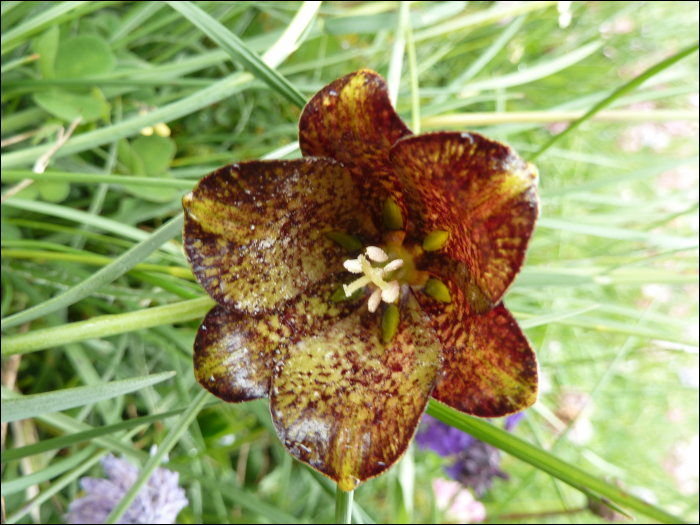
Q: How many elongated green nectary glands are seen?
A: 6